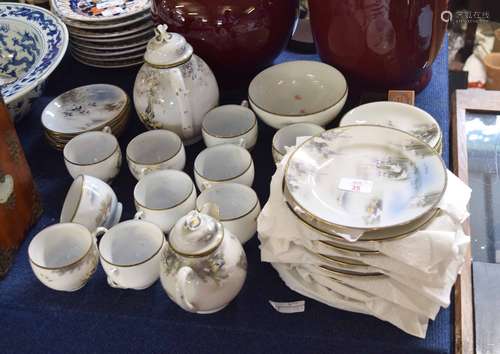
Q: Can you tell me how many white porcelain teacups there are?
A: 10